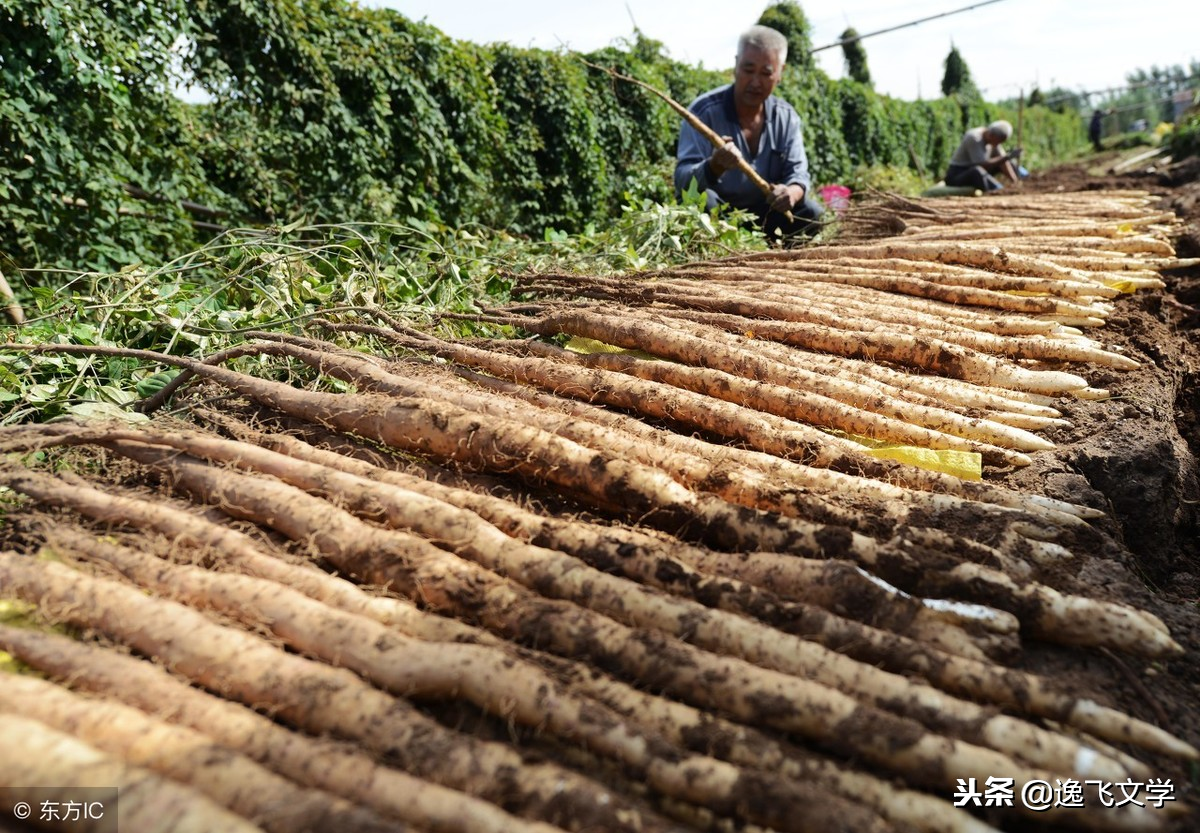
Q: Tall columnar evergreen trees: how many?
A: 3